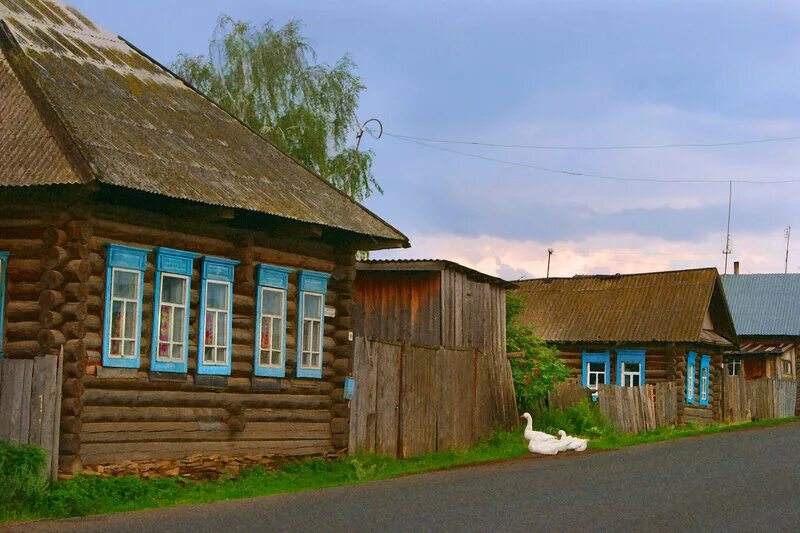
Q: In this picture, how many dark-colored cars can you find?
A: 0